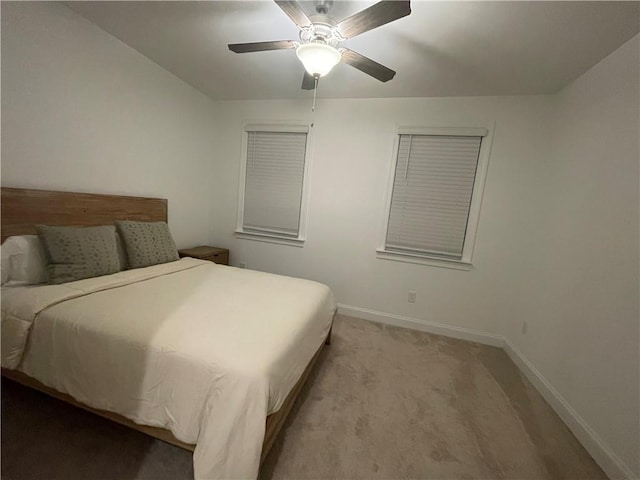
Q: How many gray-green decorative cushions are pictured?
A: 2